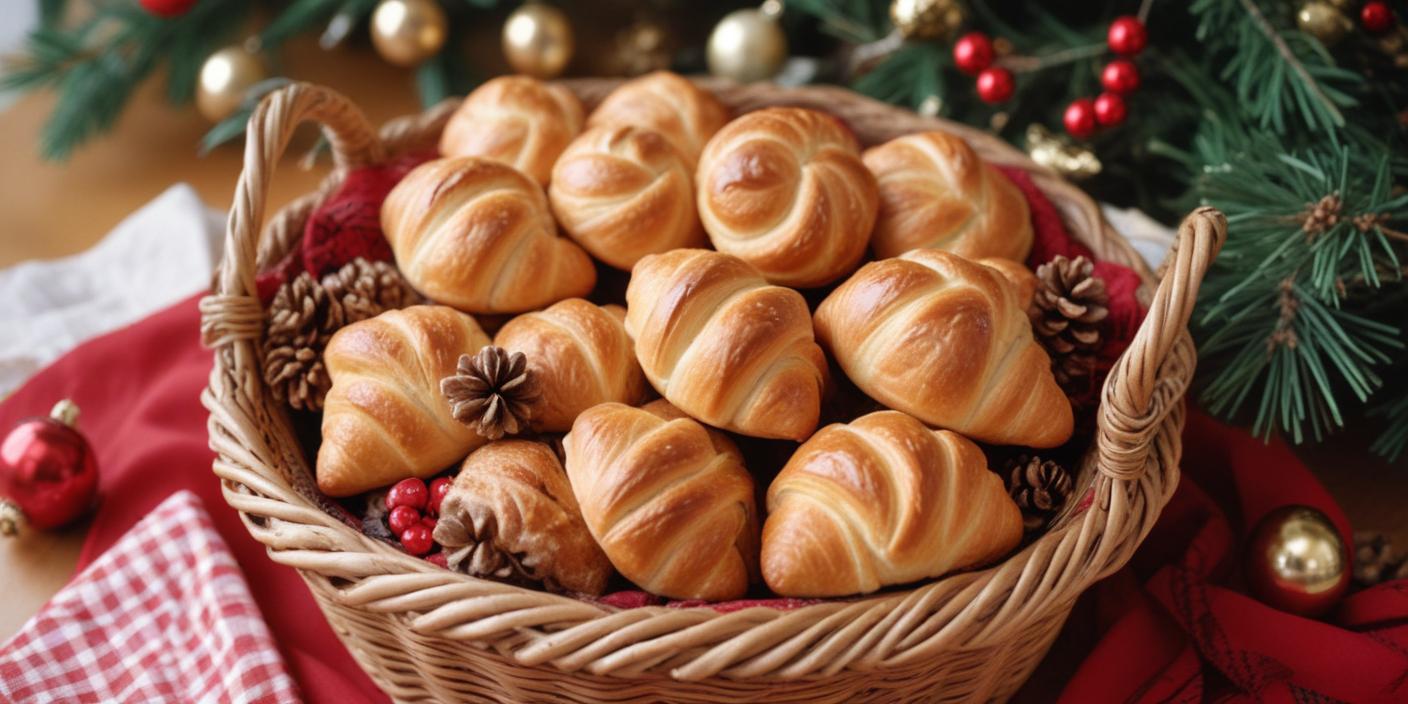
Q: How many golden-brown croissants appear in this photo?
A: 13